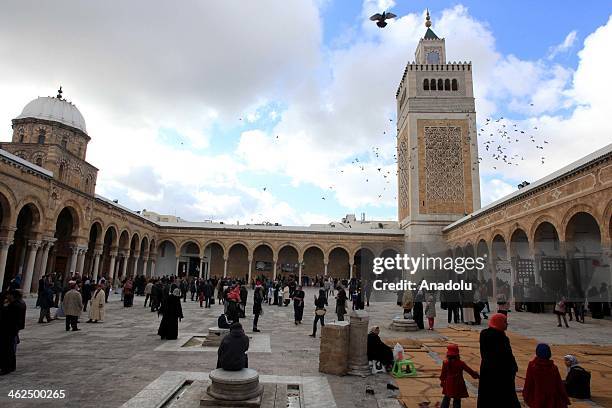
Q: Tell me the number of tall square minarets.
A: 1